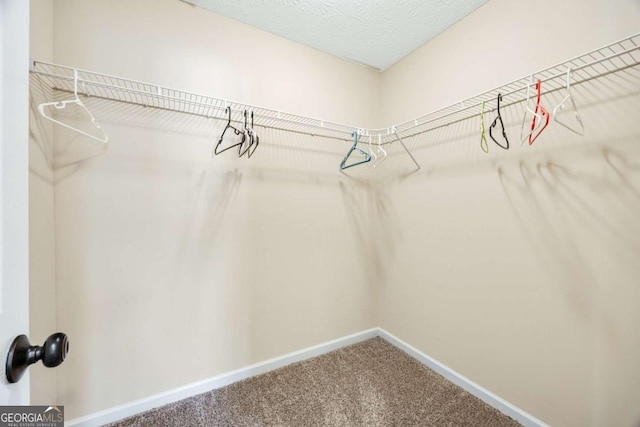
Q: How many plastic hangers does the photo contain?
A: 12